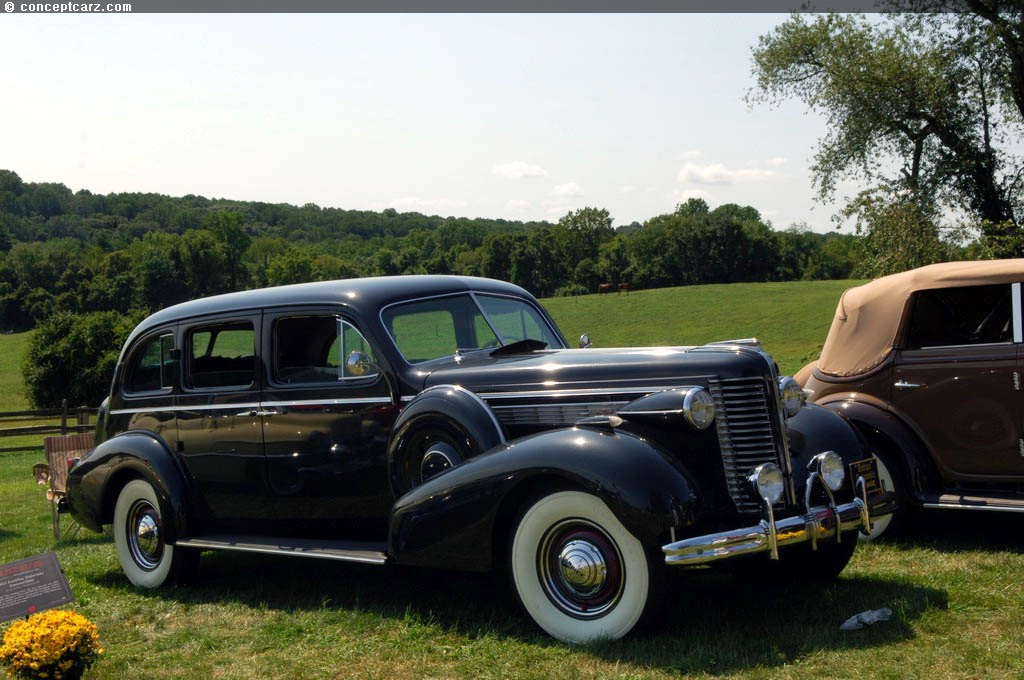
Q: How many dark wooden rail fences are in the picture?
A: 1